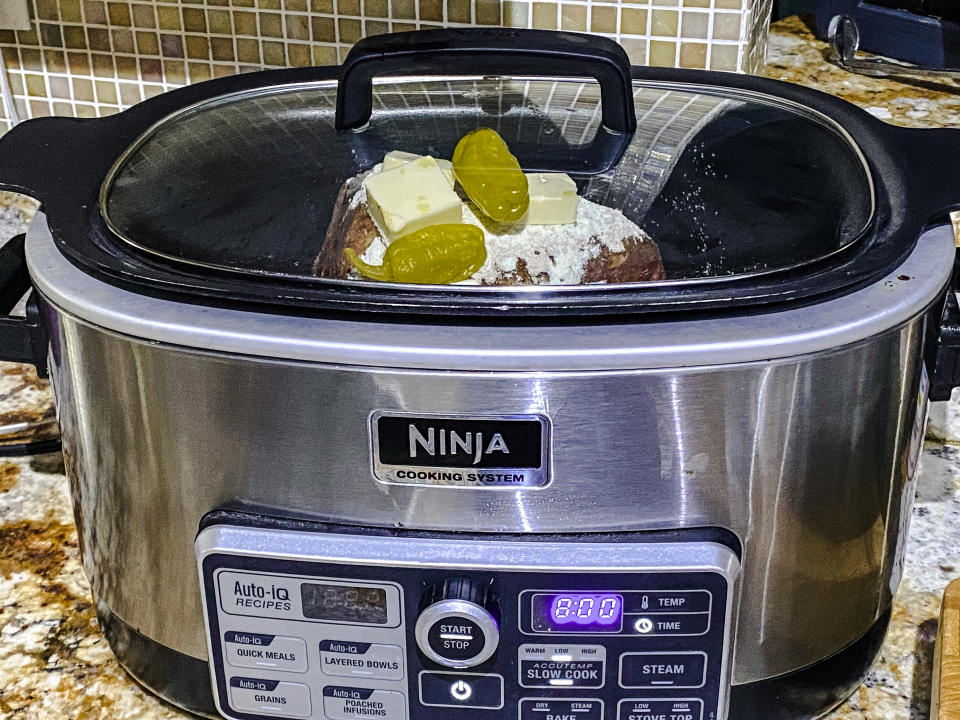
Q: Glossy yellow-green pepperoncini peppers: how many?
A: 2